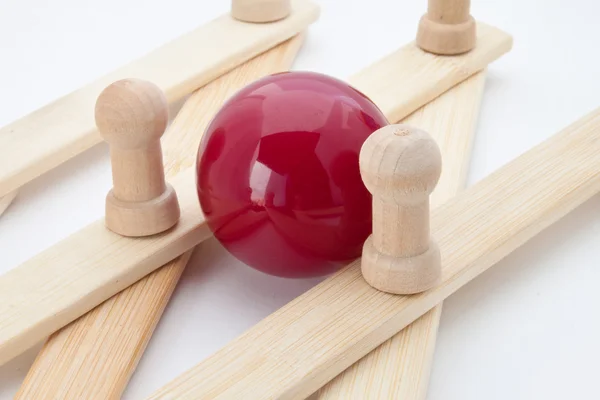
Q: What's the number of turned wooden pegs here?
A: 4